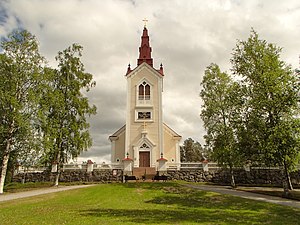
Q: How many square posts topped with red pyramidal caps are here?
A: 5